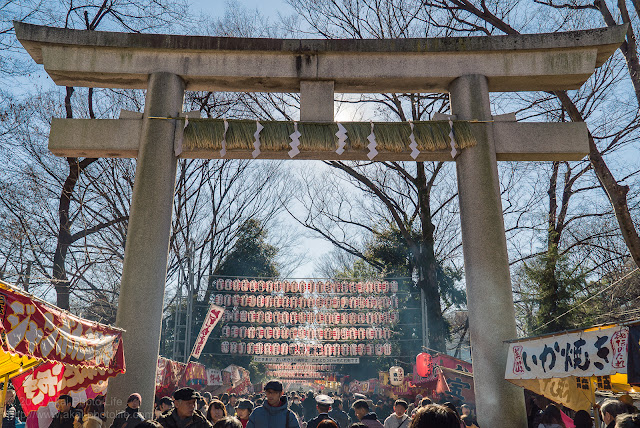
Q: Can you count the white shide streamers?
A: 8